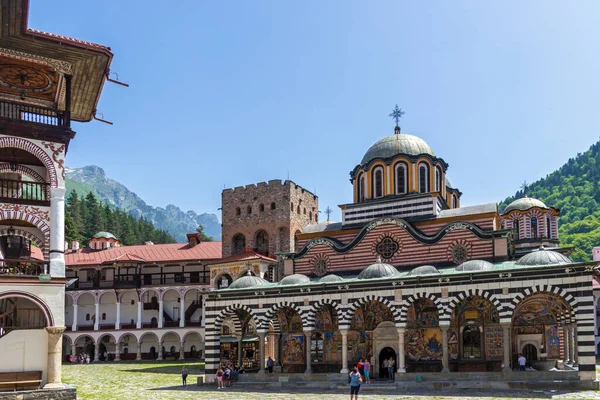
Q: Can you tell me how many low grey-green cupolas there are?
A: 7